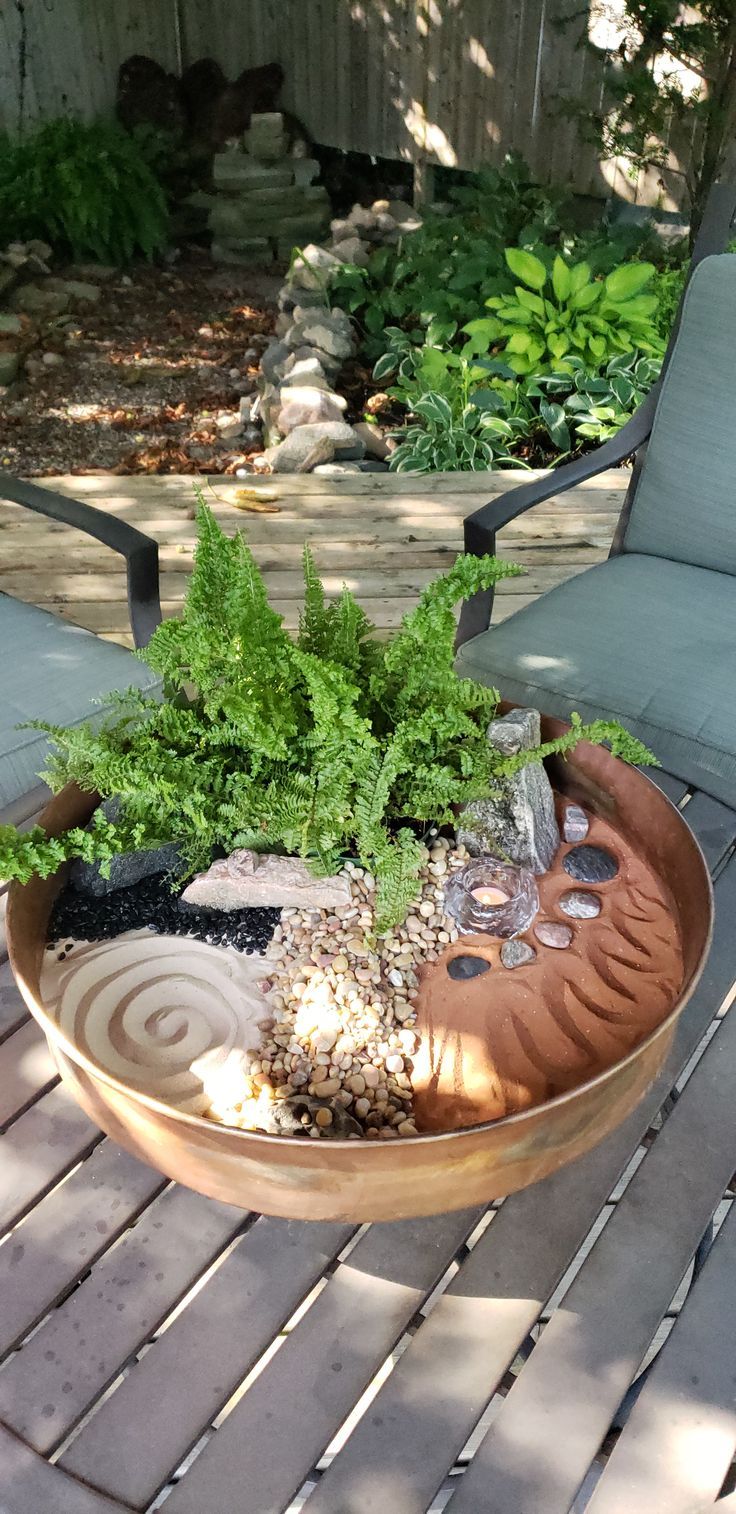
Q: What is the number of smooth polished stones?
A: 6